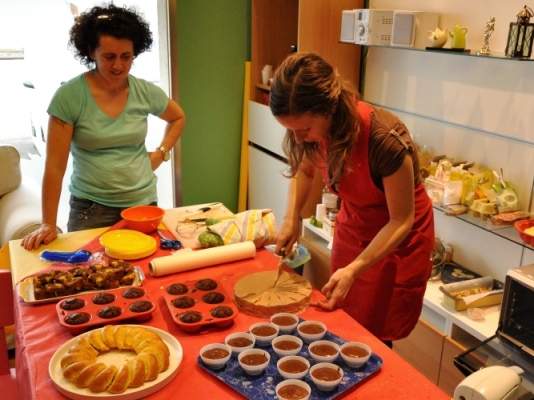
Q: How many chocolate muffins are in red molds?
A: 12